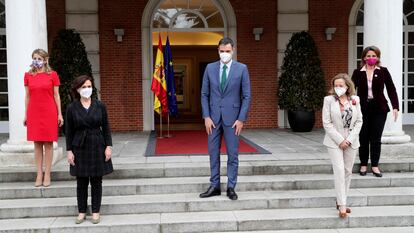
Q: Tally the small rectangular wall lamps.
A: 3